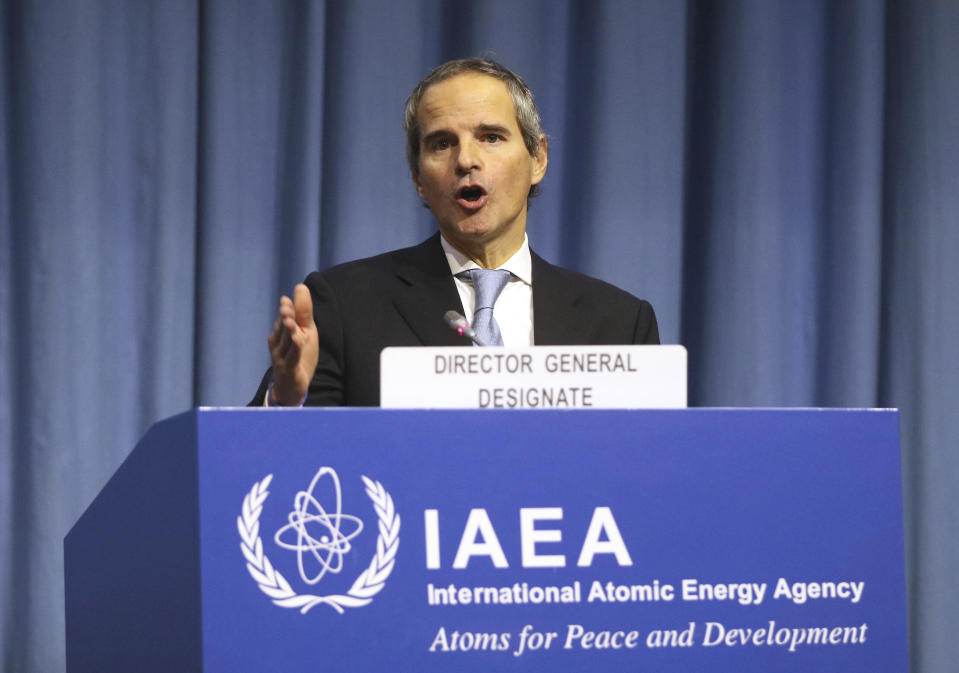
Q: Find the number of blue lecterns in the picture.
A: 1